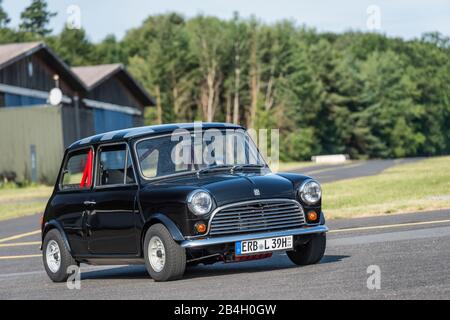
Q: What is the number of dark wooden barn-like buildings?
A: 2